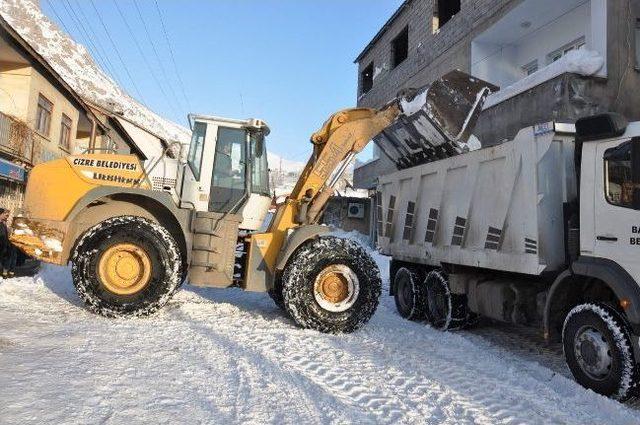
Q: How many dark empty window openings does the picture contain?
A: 3